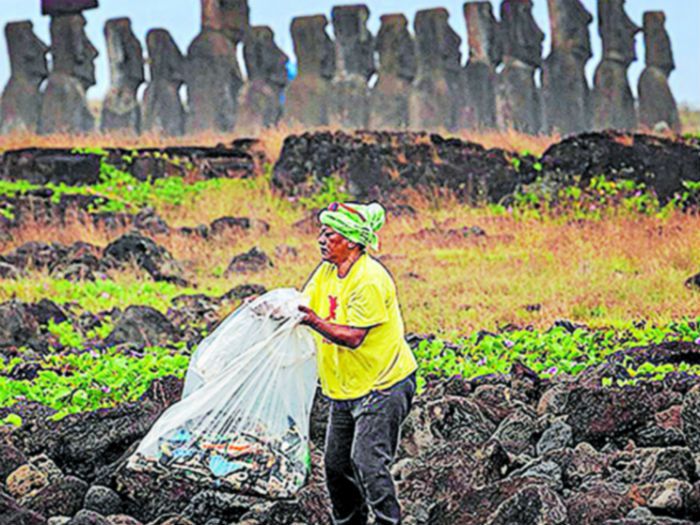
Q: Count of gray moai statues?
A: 15